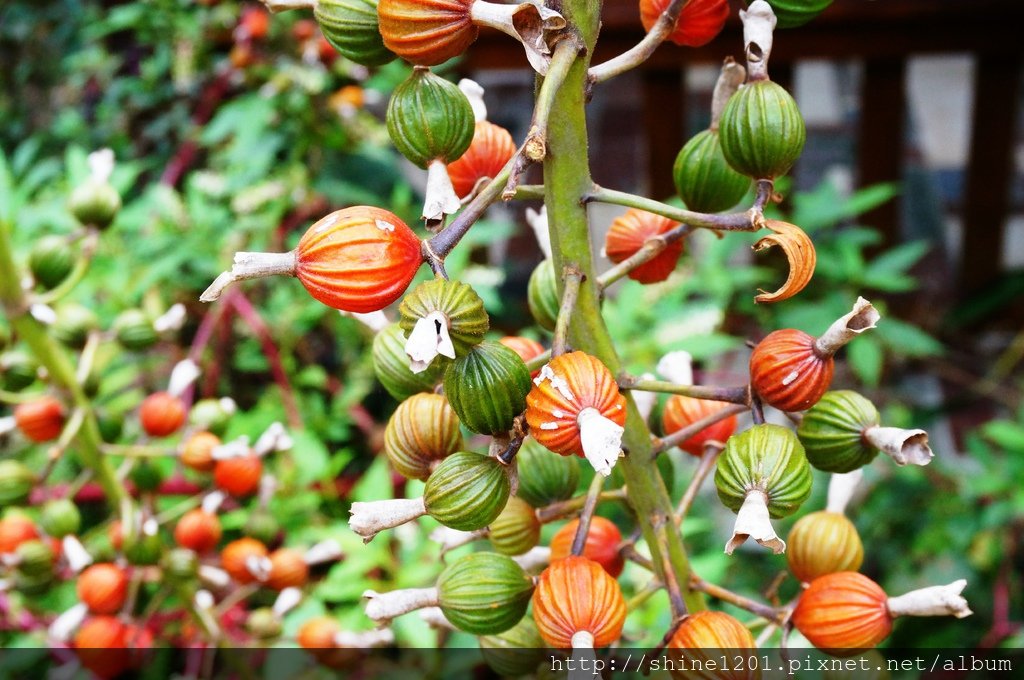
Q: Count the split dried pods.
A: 1